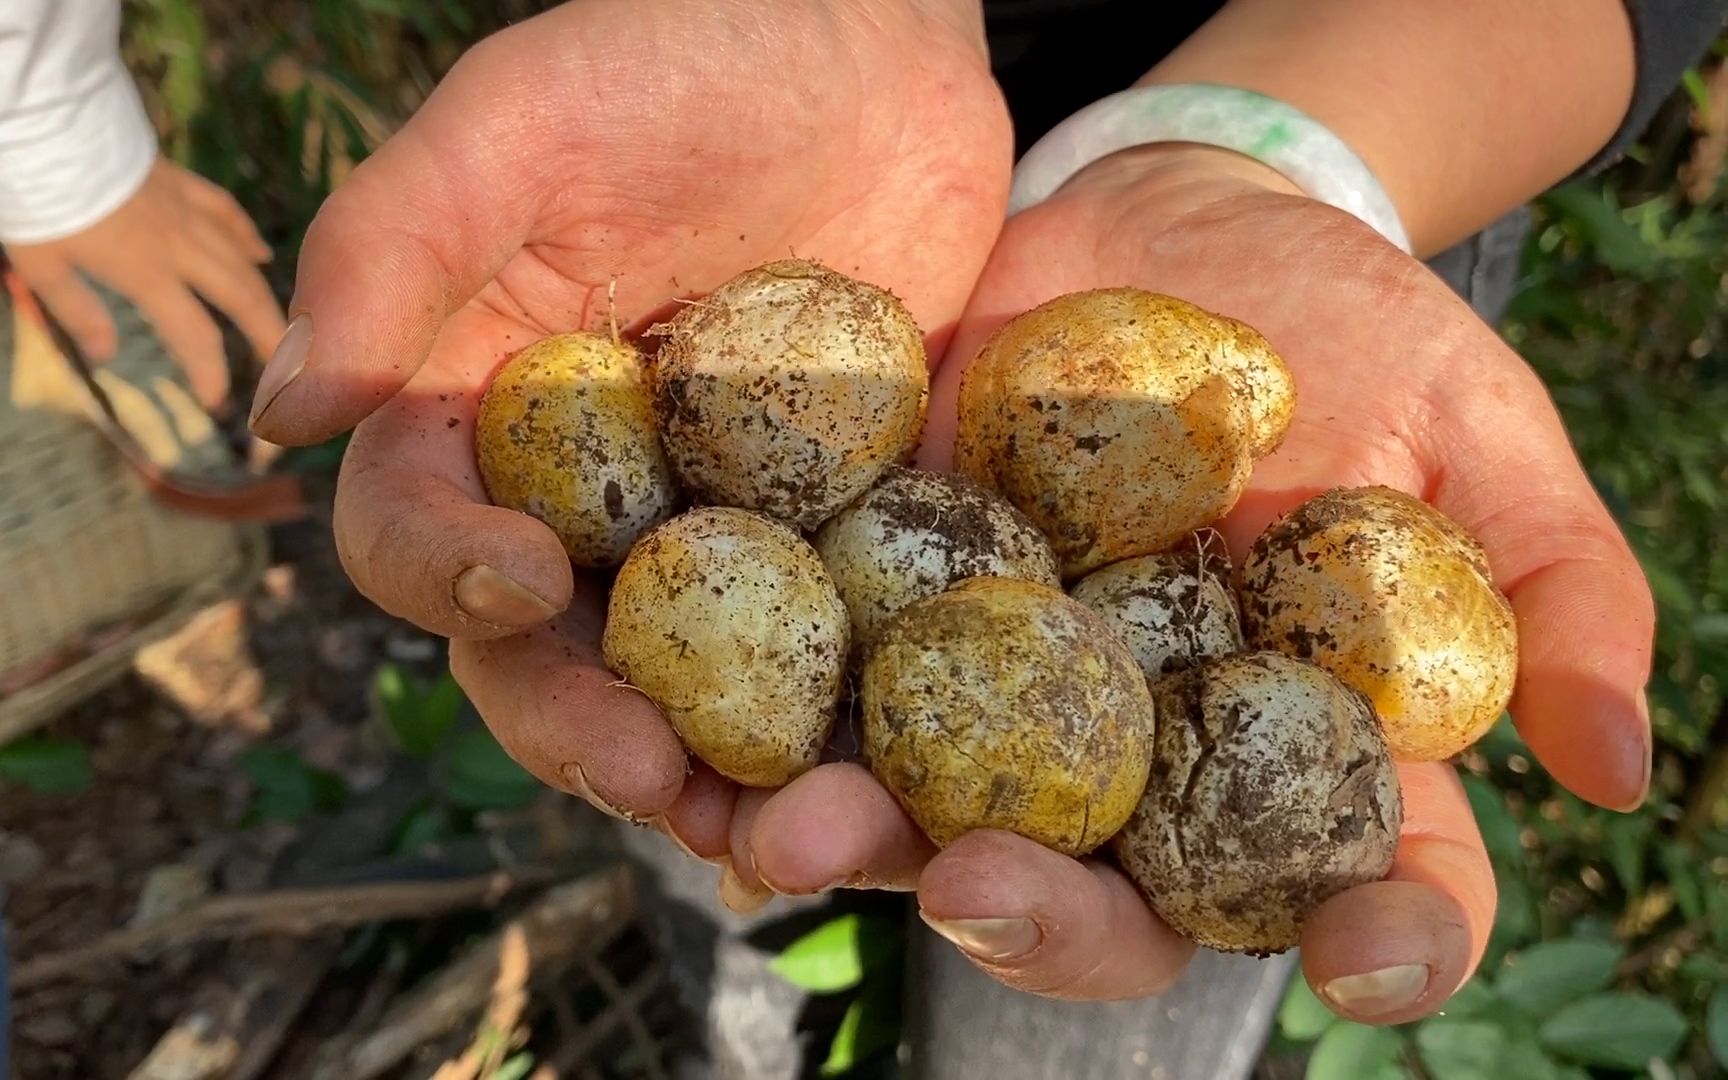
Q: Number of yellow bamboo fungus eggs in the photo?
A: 9